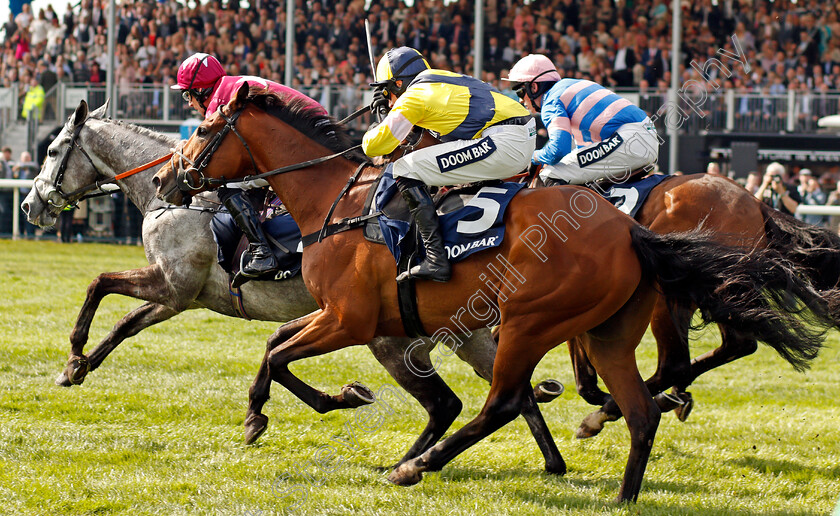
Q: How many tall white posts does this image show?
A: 4